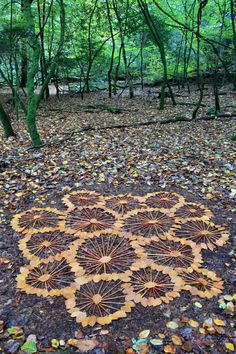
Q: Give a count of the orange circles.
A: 15